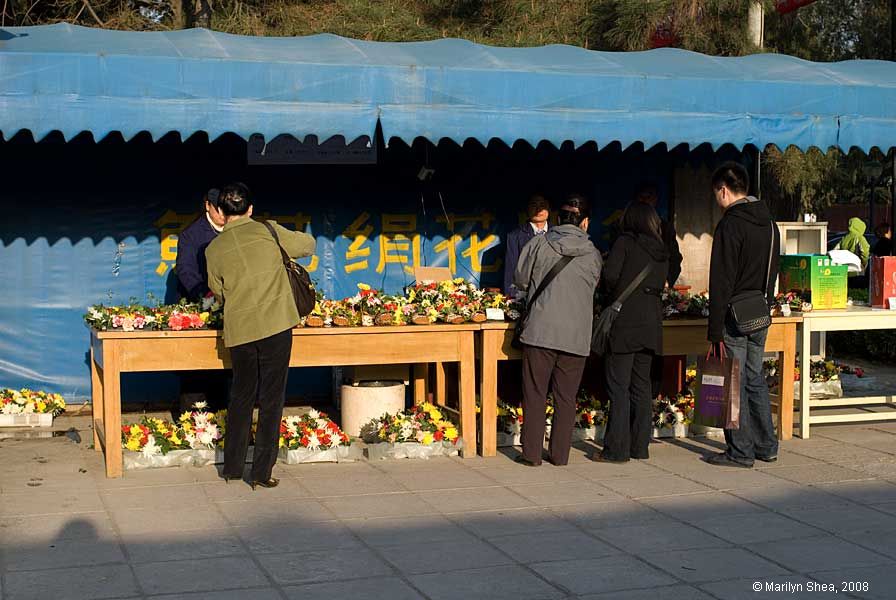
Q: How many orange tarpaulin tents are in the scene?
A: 0